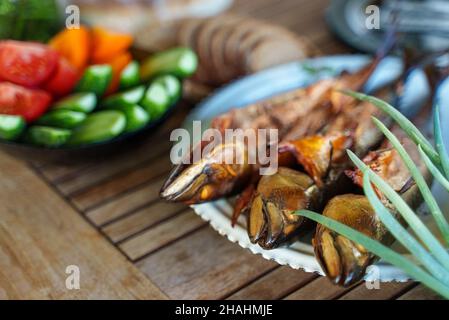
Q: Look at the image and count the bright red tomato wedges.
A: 3